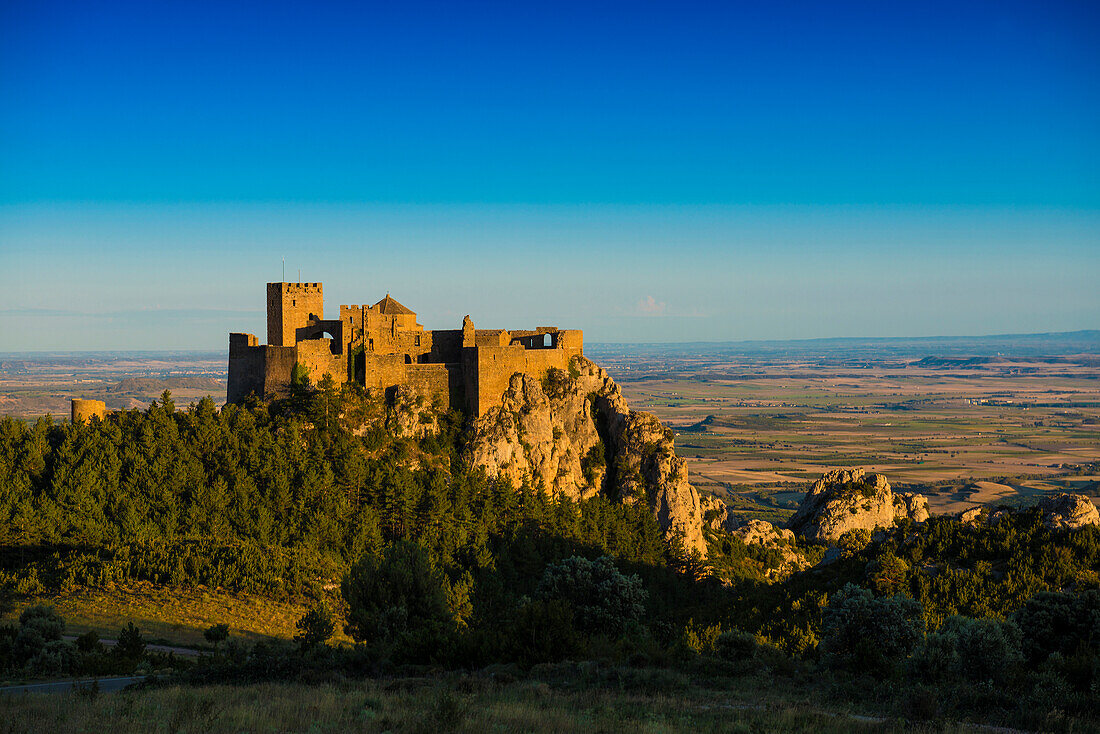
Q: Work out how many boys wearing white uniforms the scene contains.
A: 0